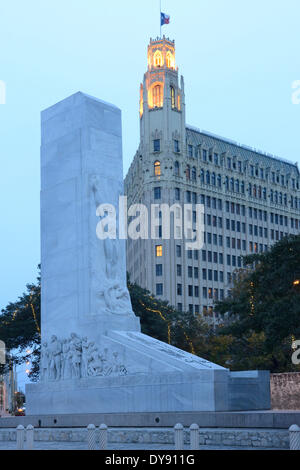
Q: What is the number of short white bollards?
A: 7